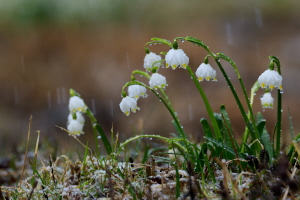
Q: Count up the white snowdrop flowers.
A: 11